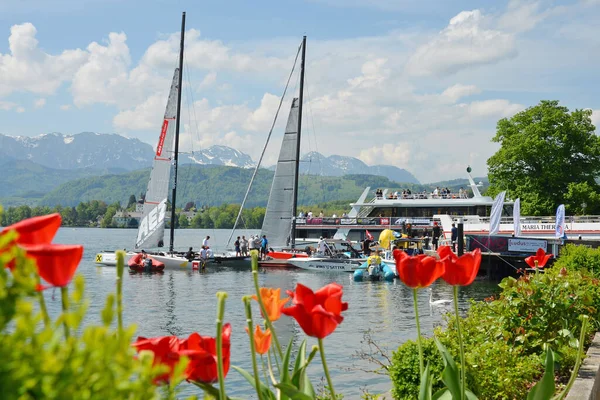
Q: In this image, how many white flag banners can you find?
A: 3